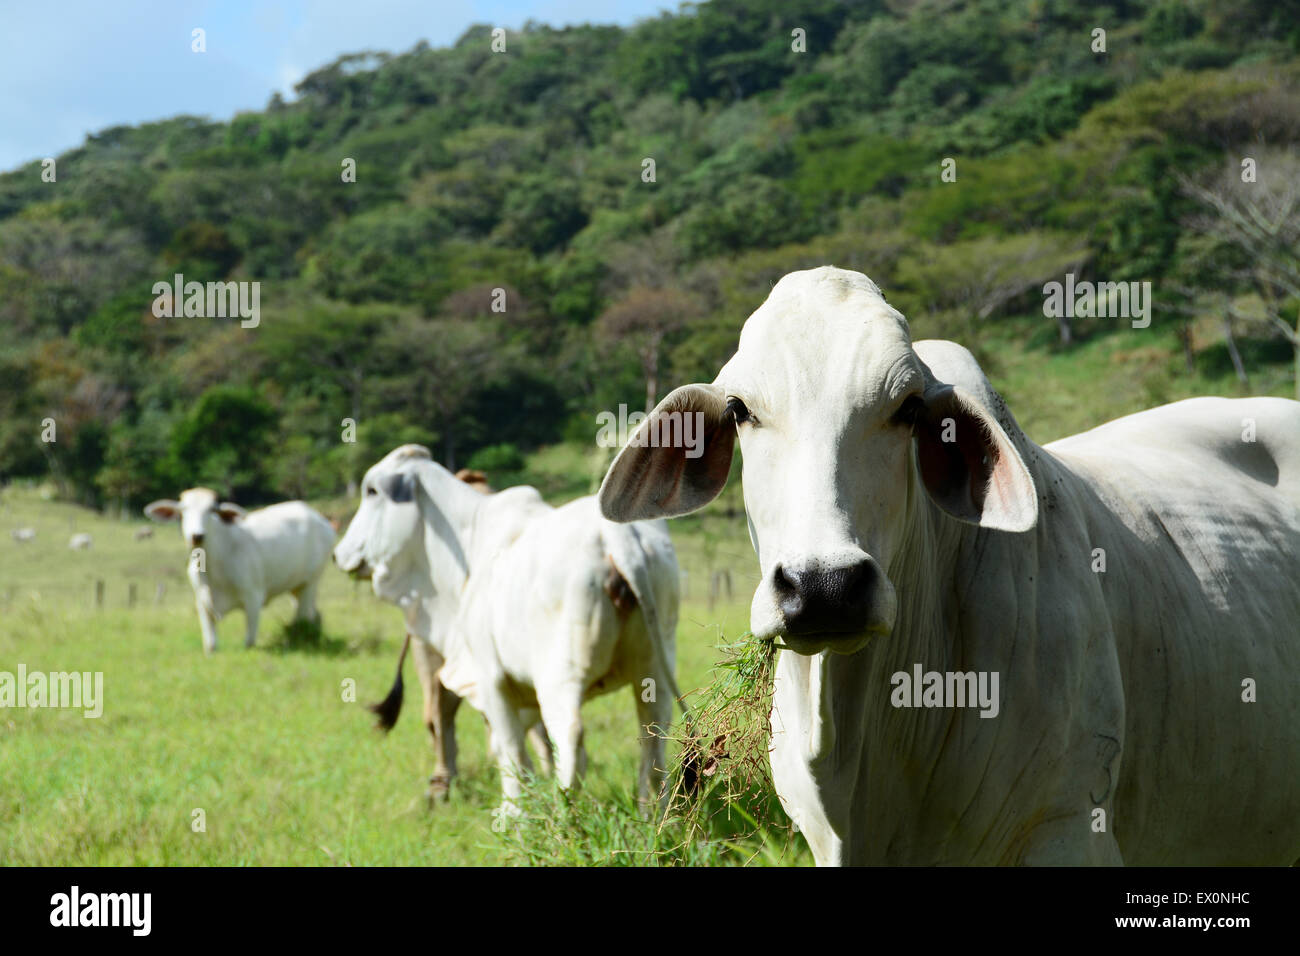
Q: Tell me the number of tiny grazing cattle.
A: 3